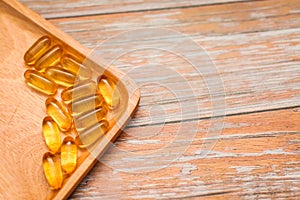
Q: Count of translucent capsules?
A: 14